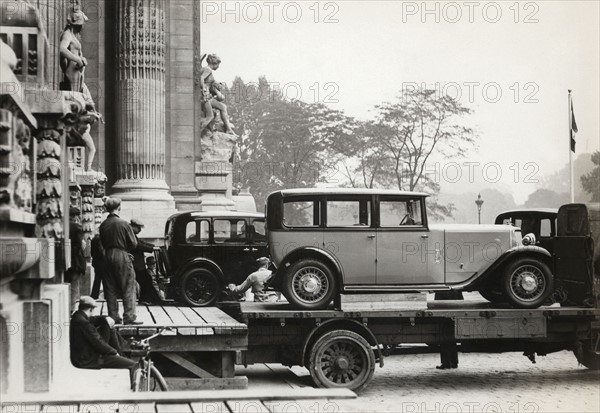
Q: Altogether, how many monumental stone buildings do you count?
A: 1